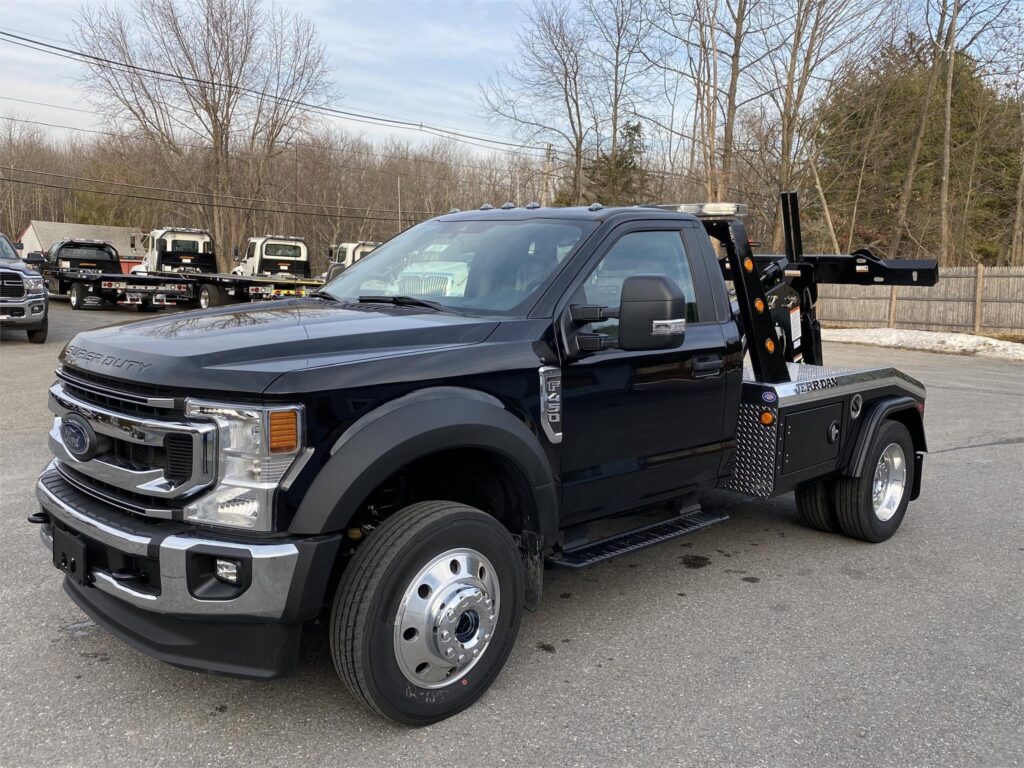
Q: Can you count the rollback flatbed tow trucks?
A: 4